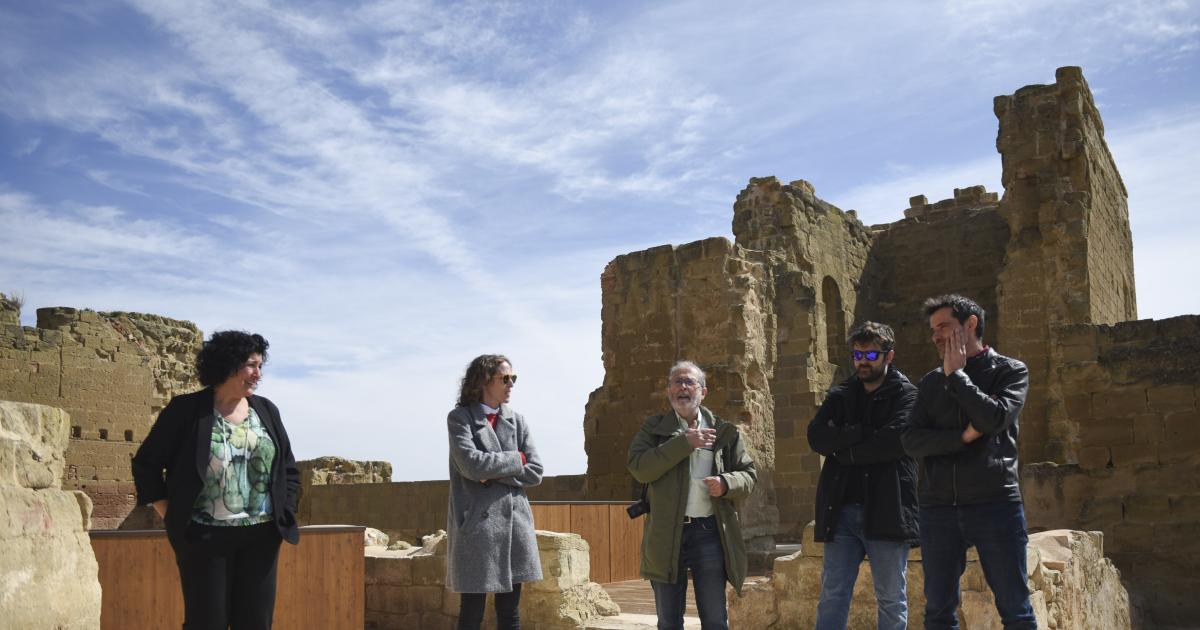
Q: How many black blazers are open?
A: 1